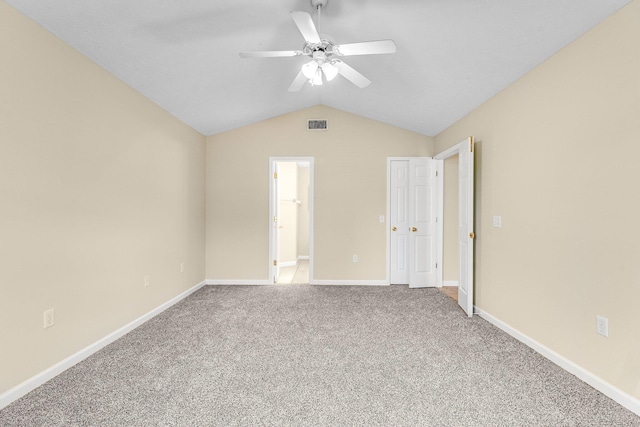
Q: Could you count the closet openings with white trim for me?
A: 1